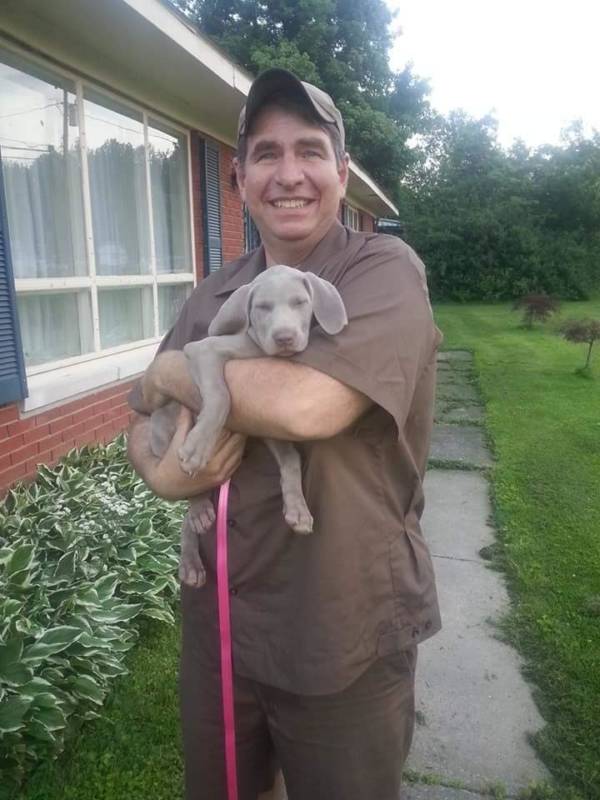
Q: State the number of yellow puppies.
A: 0